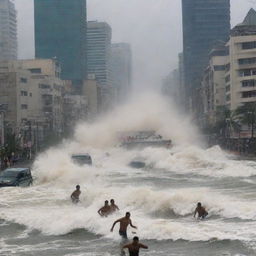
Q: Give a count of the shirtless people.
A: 6